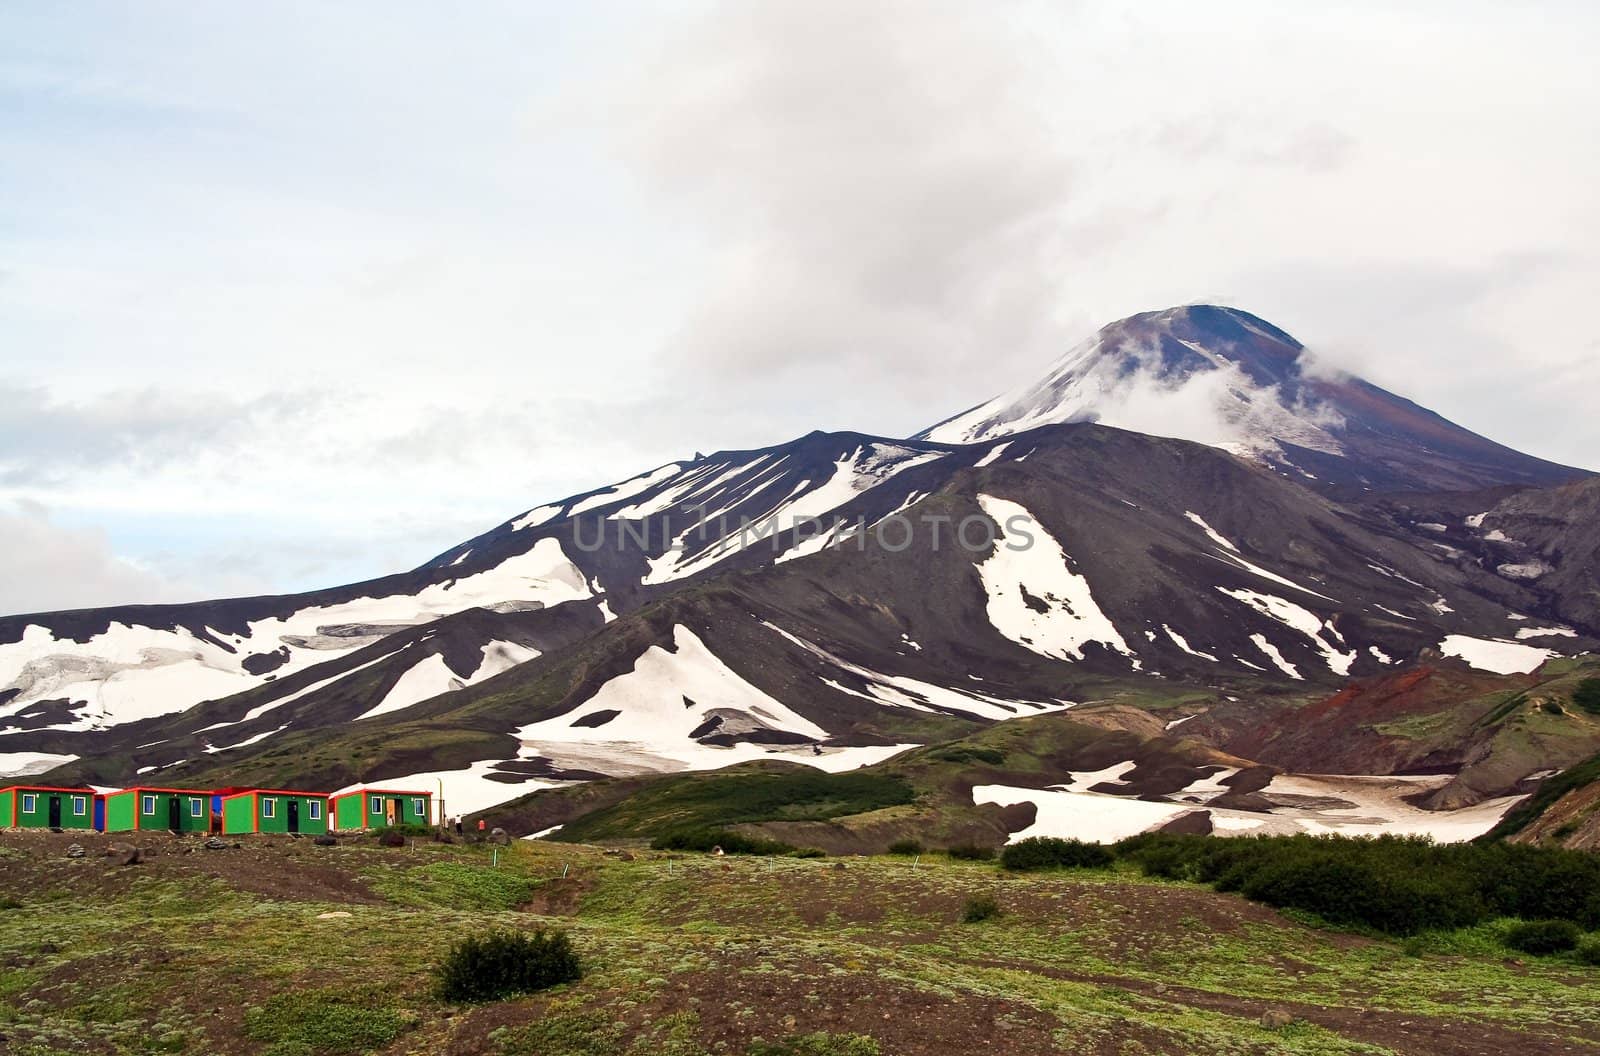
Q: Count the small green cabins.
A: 4